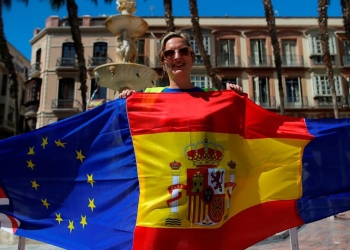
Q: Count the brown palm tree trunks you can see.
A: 7